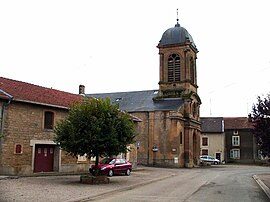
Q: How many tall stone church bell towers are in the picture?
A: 1